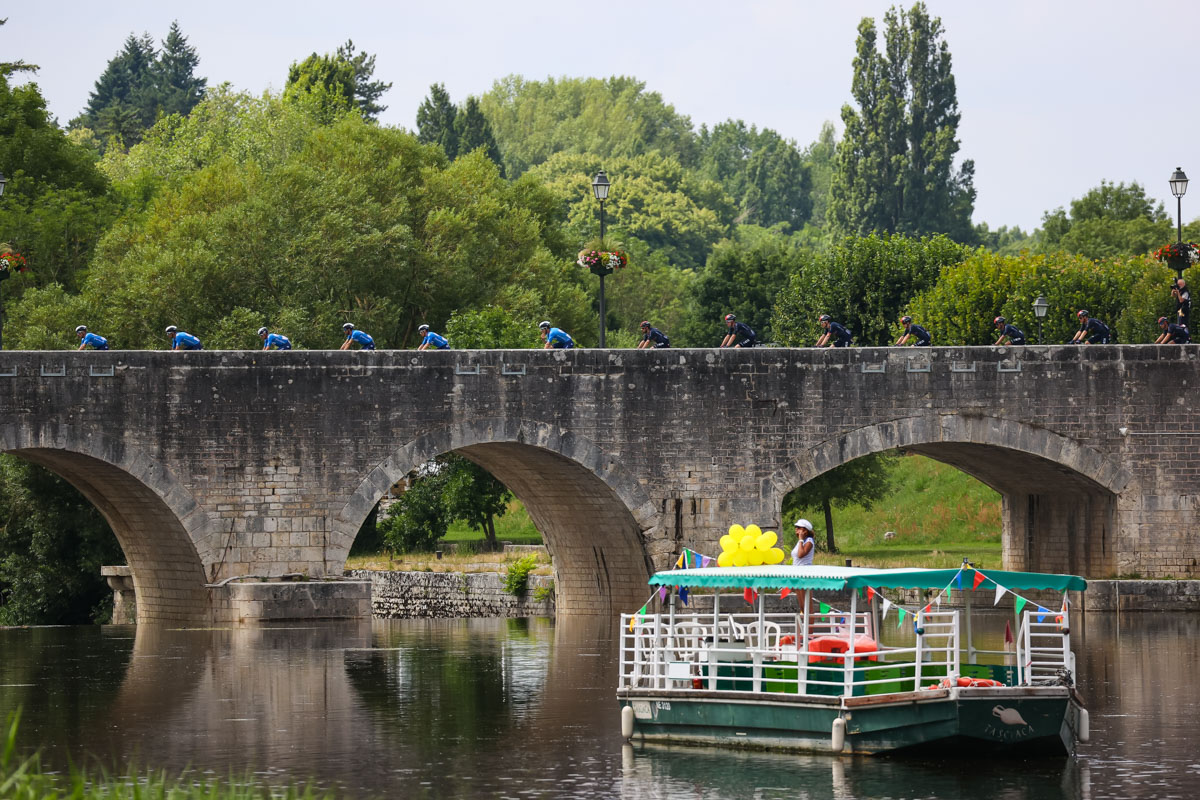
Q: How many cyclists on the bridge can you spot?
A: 13